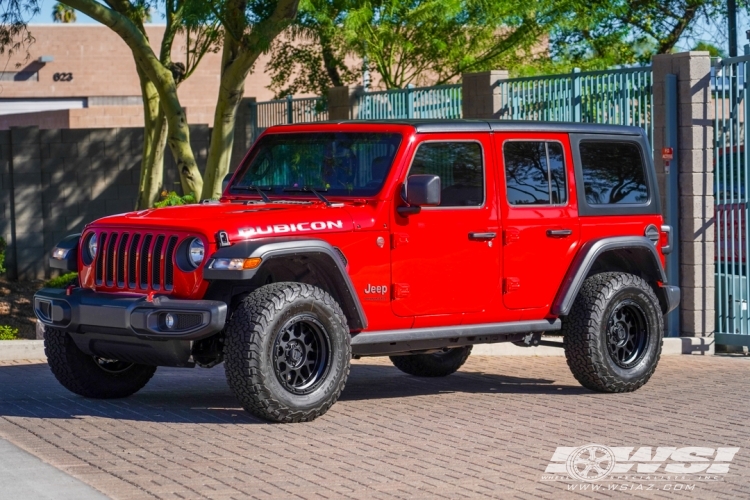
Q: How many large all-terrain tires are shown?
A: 4